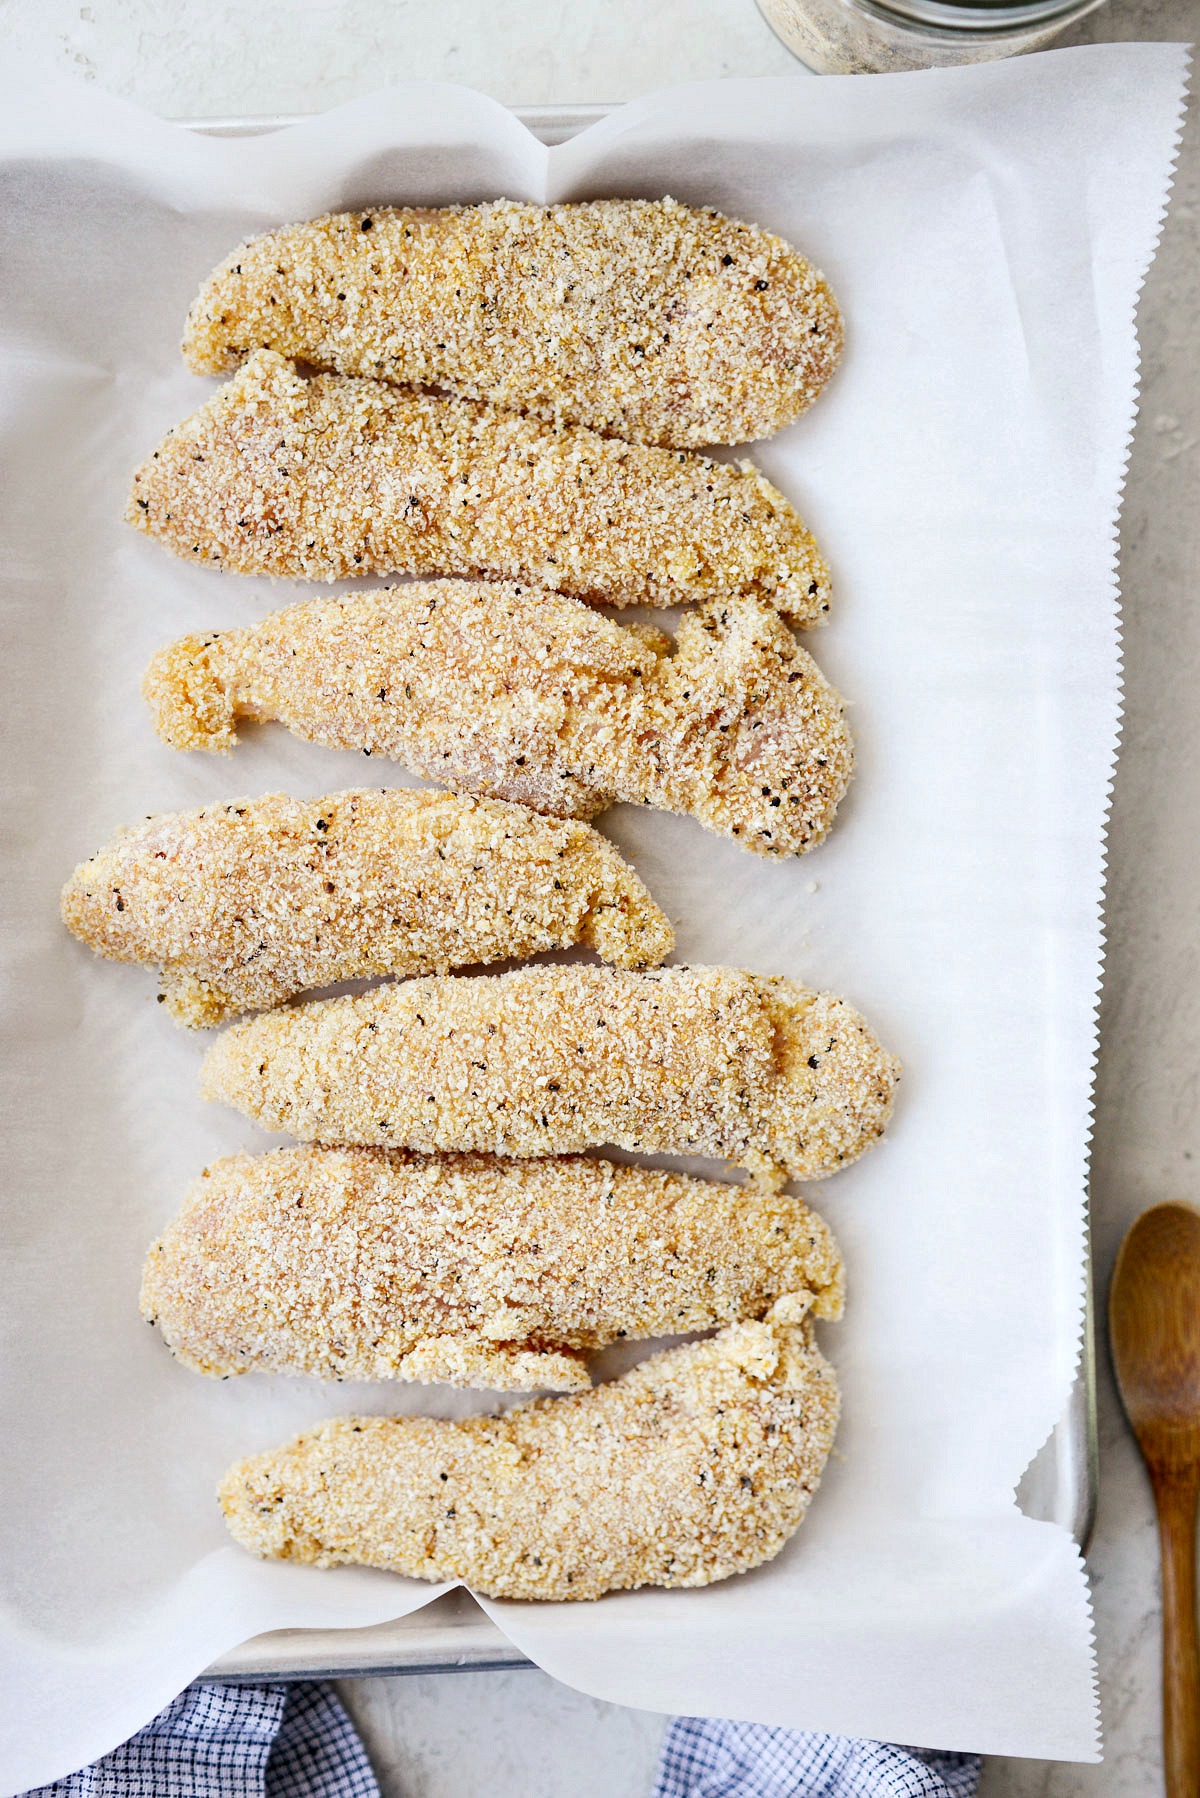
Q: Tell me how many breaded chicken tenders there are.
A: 7